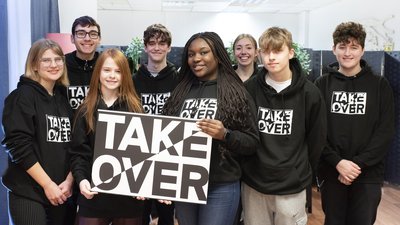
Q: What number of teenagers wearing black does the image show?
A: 8